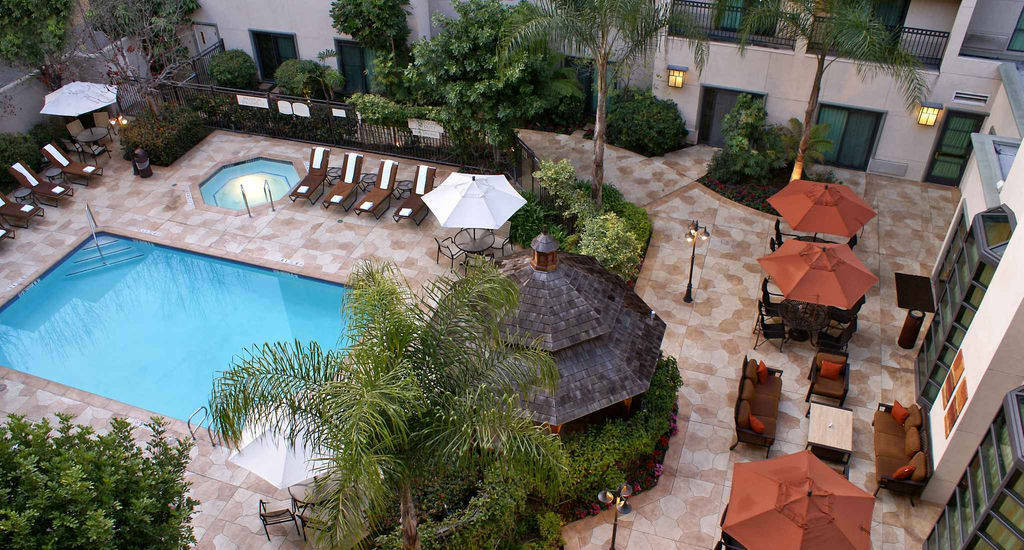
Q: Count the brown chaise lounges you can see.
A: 8